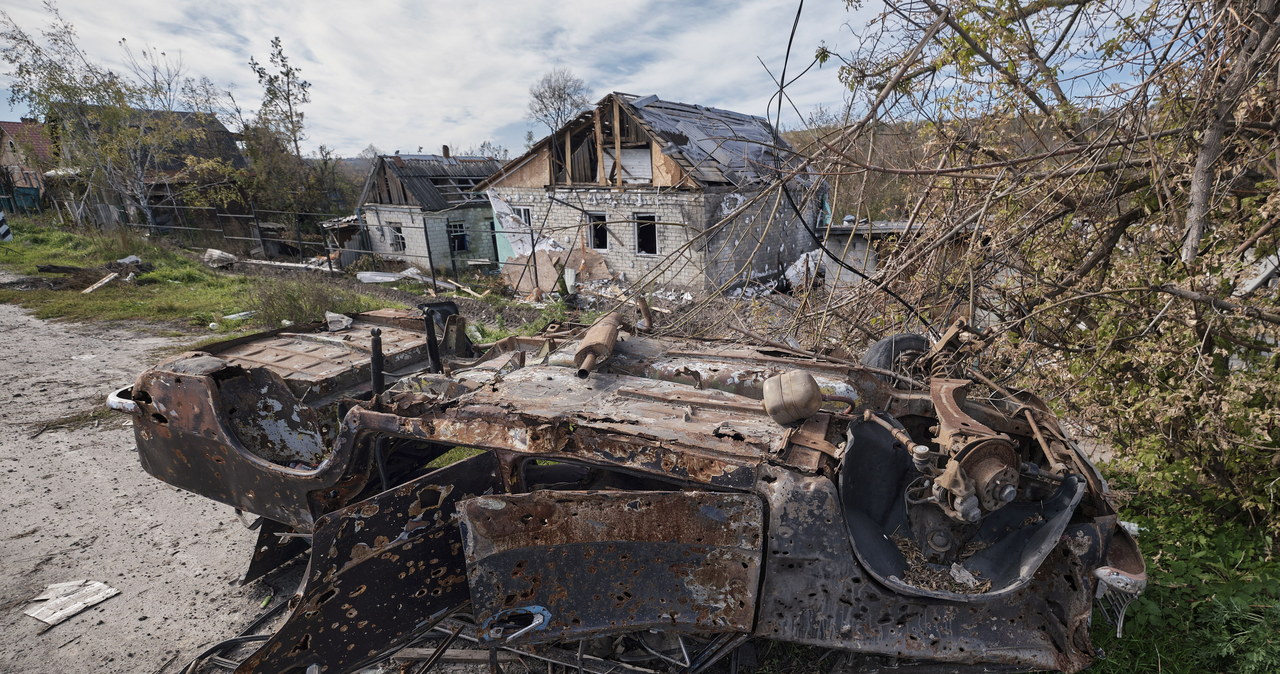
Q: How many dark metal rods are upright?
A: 2